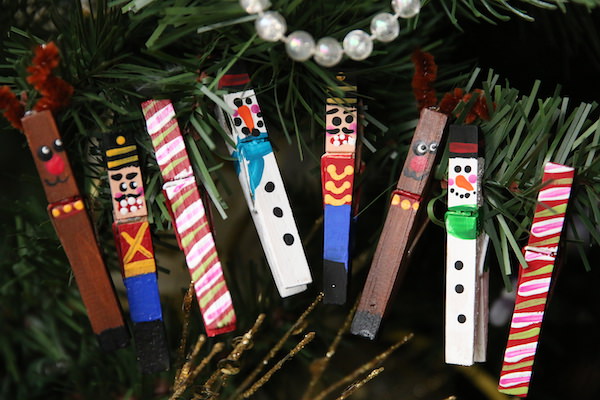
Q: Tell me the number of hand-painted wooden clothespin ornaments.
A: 8